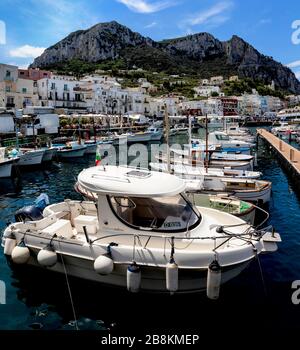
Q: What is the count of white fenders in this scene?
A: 7